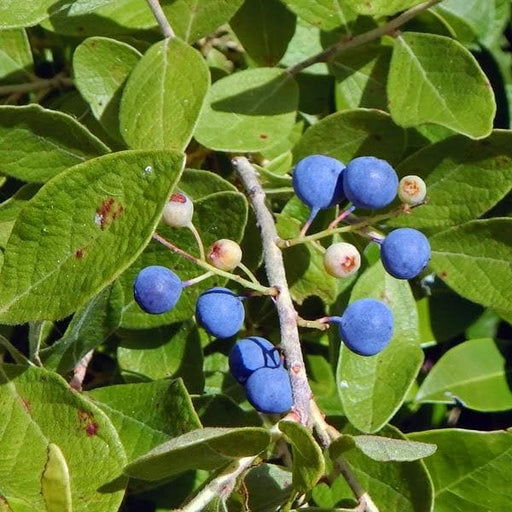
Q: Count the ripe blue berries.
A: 8